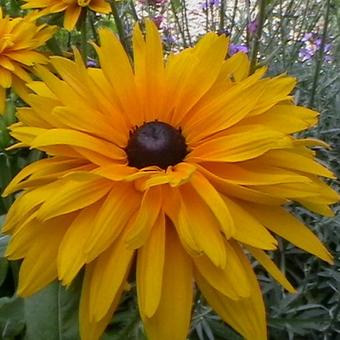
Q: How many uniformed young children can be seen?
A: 0